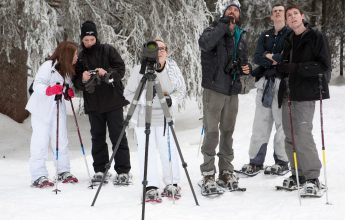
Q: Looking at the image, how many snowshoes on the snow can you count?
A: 12